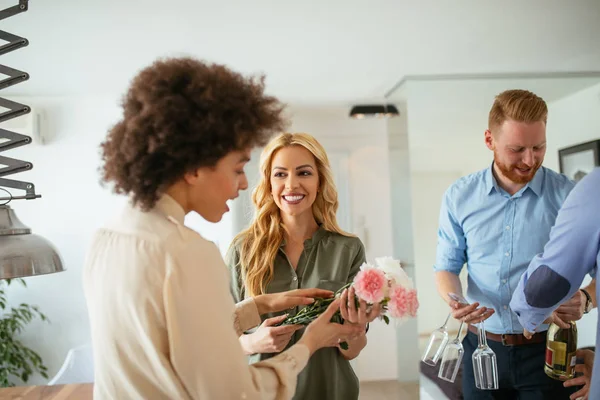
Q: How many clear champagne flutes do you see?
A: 4